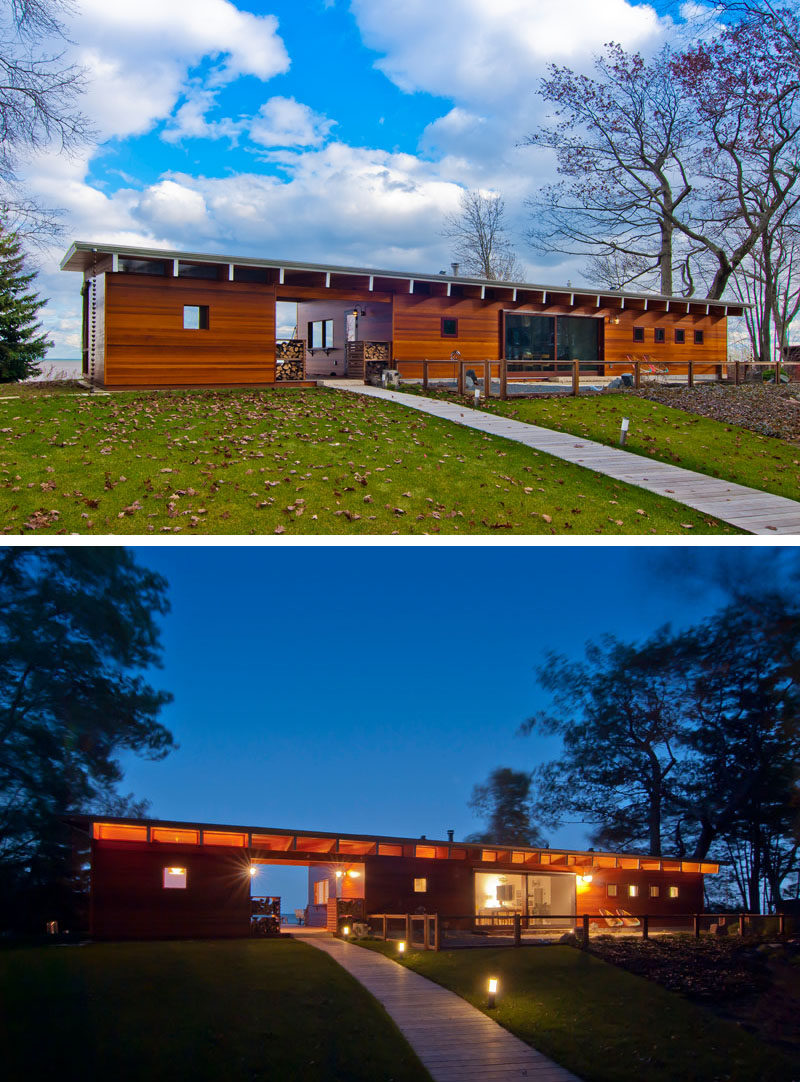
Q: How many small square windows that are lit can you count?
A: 6